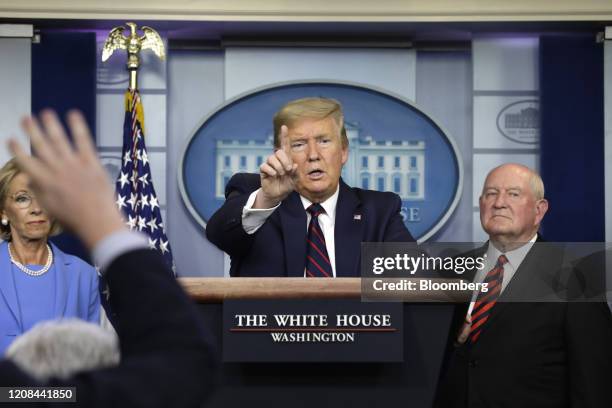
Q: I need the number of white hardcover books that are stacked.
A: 0